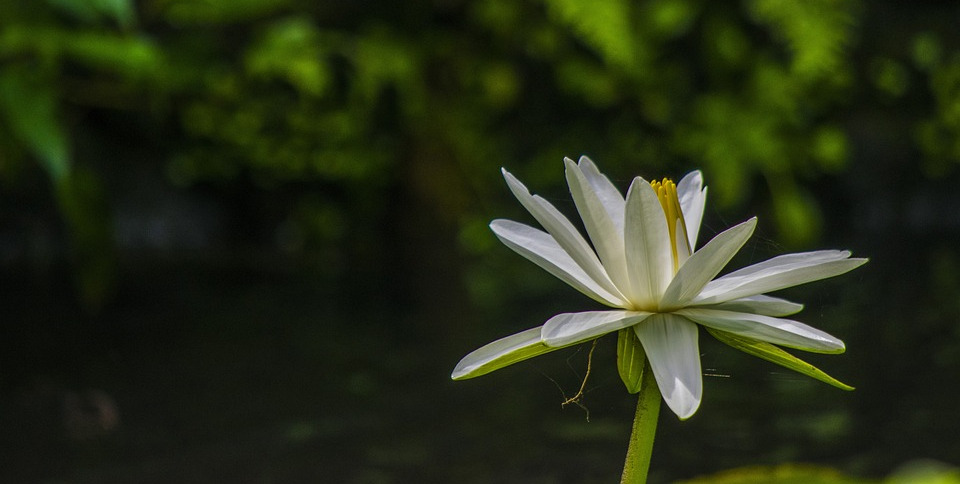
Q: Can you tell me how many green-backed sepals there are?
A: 3